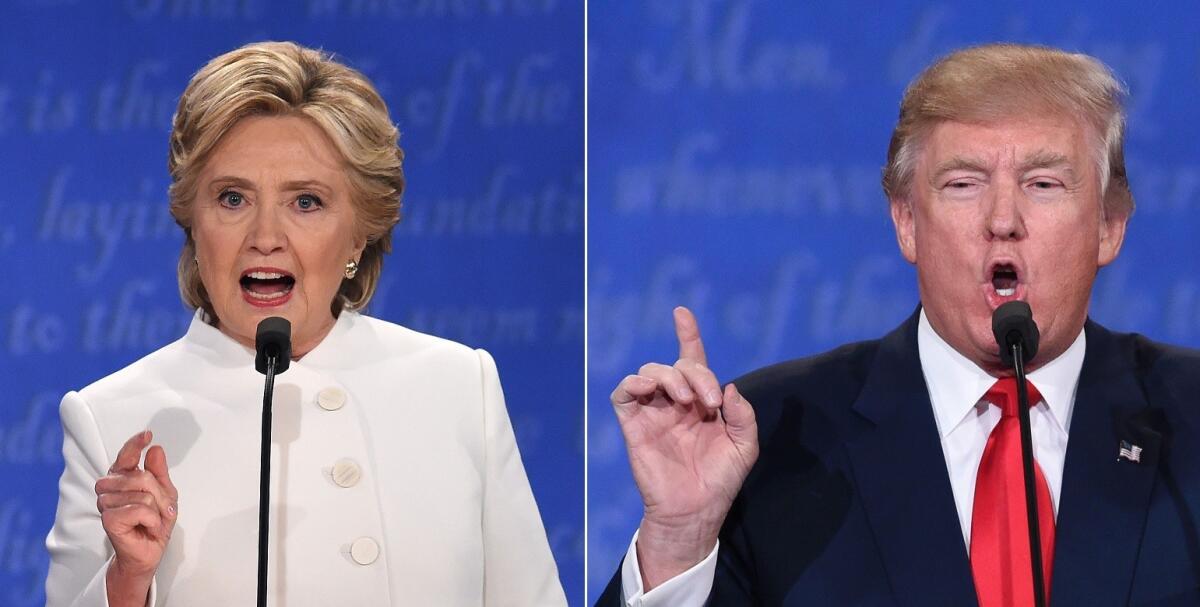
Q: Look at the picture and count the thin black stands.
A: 2